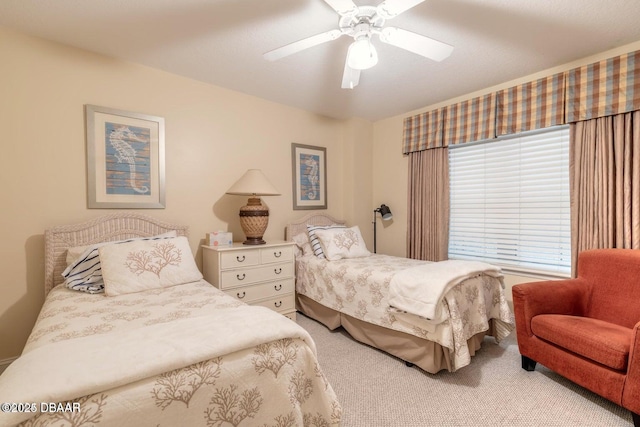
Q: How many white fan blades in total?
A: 5